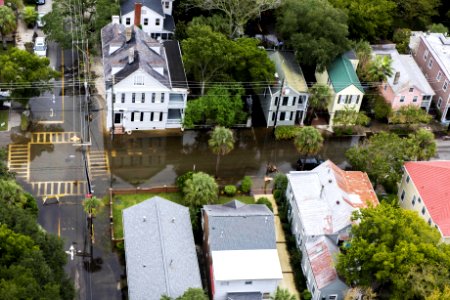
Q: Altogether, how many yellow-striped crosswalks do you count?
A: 4